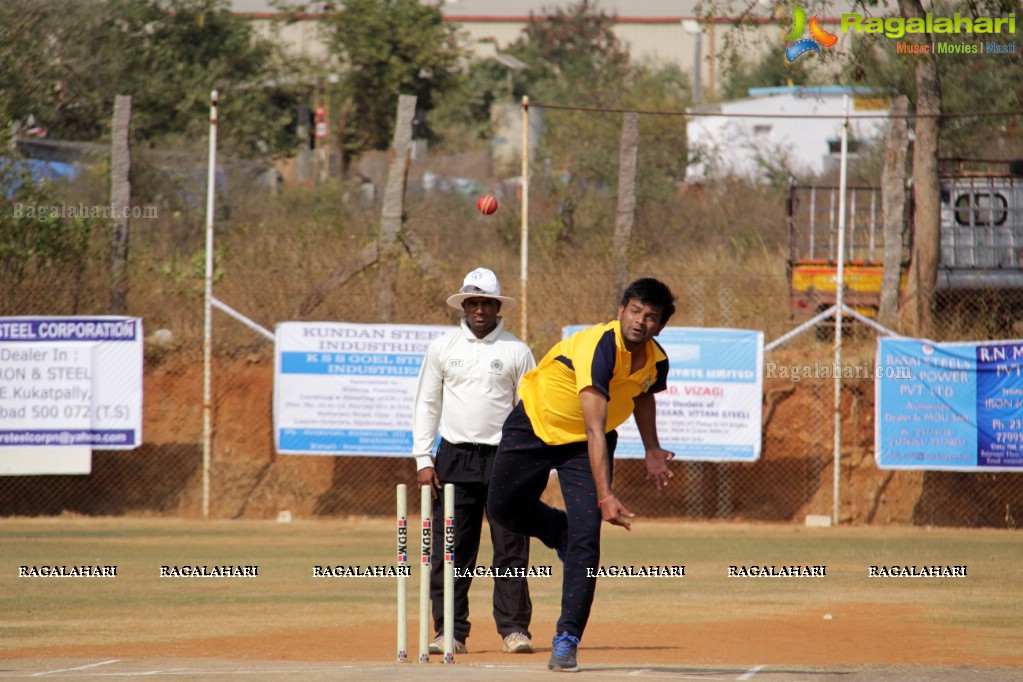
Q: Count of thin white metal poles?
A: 3